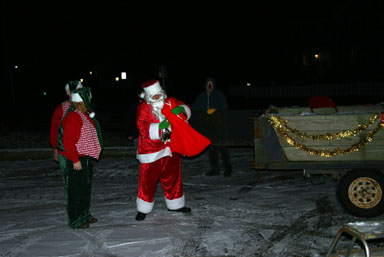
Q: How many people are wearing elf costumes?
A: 2